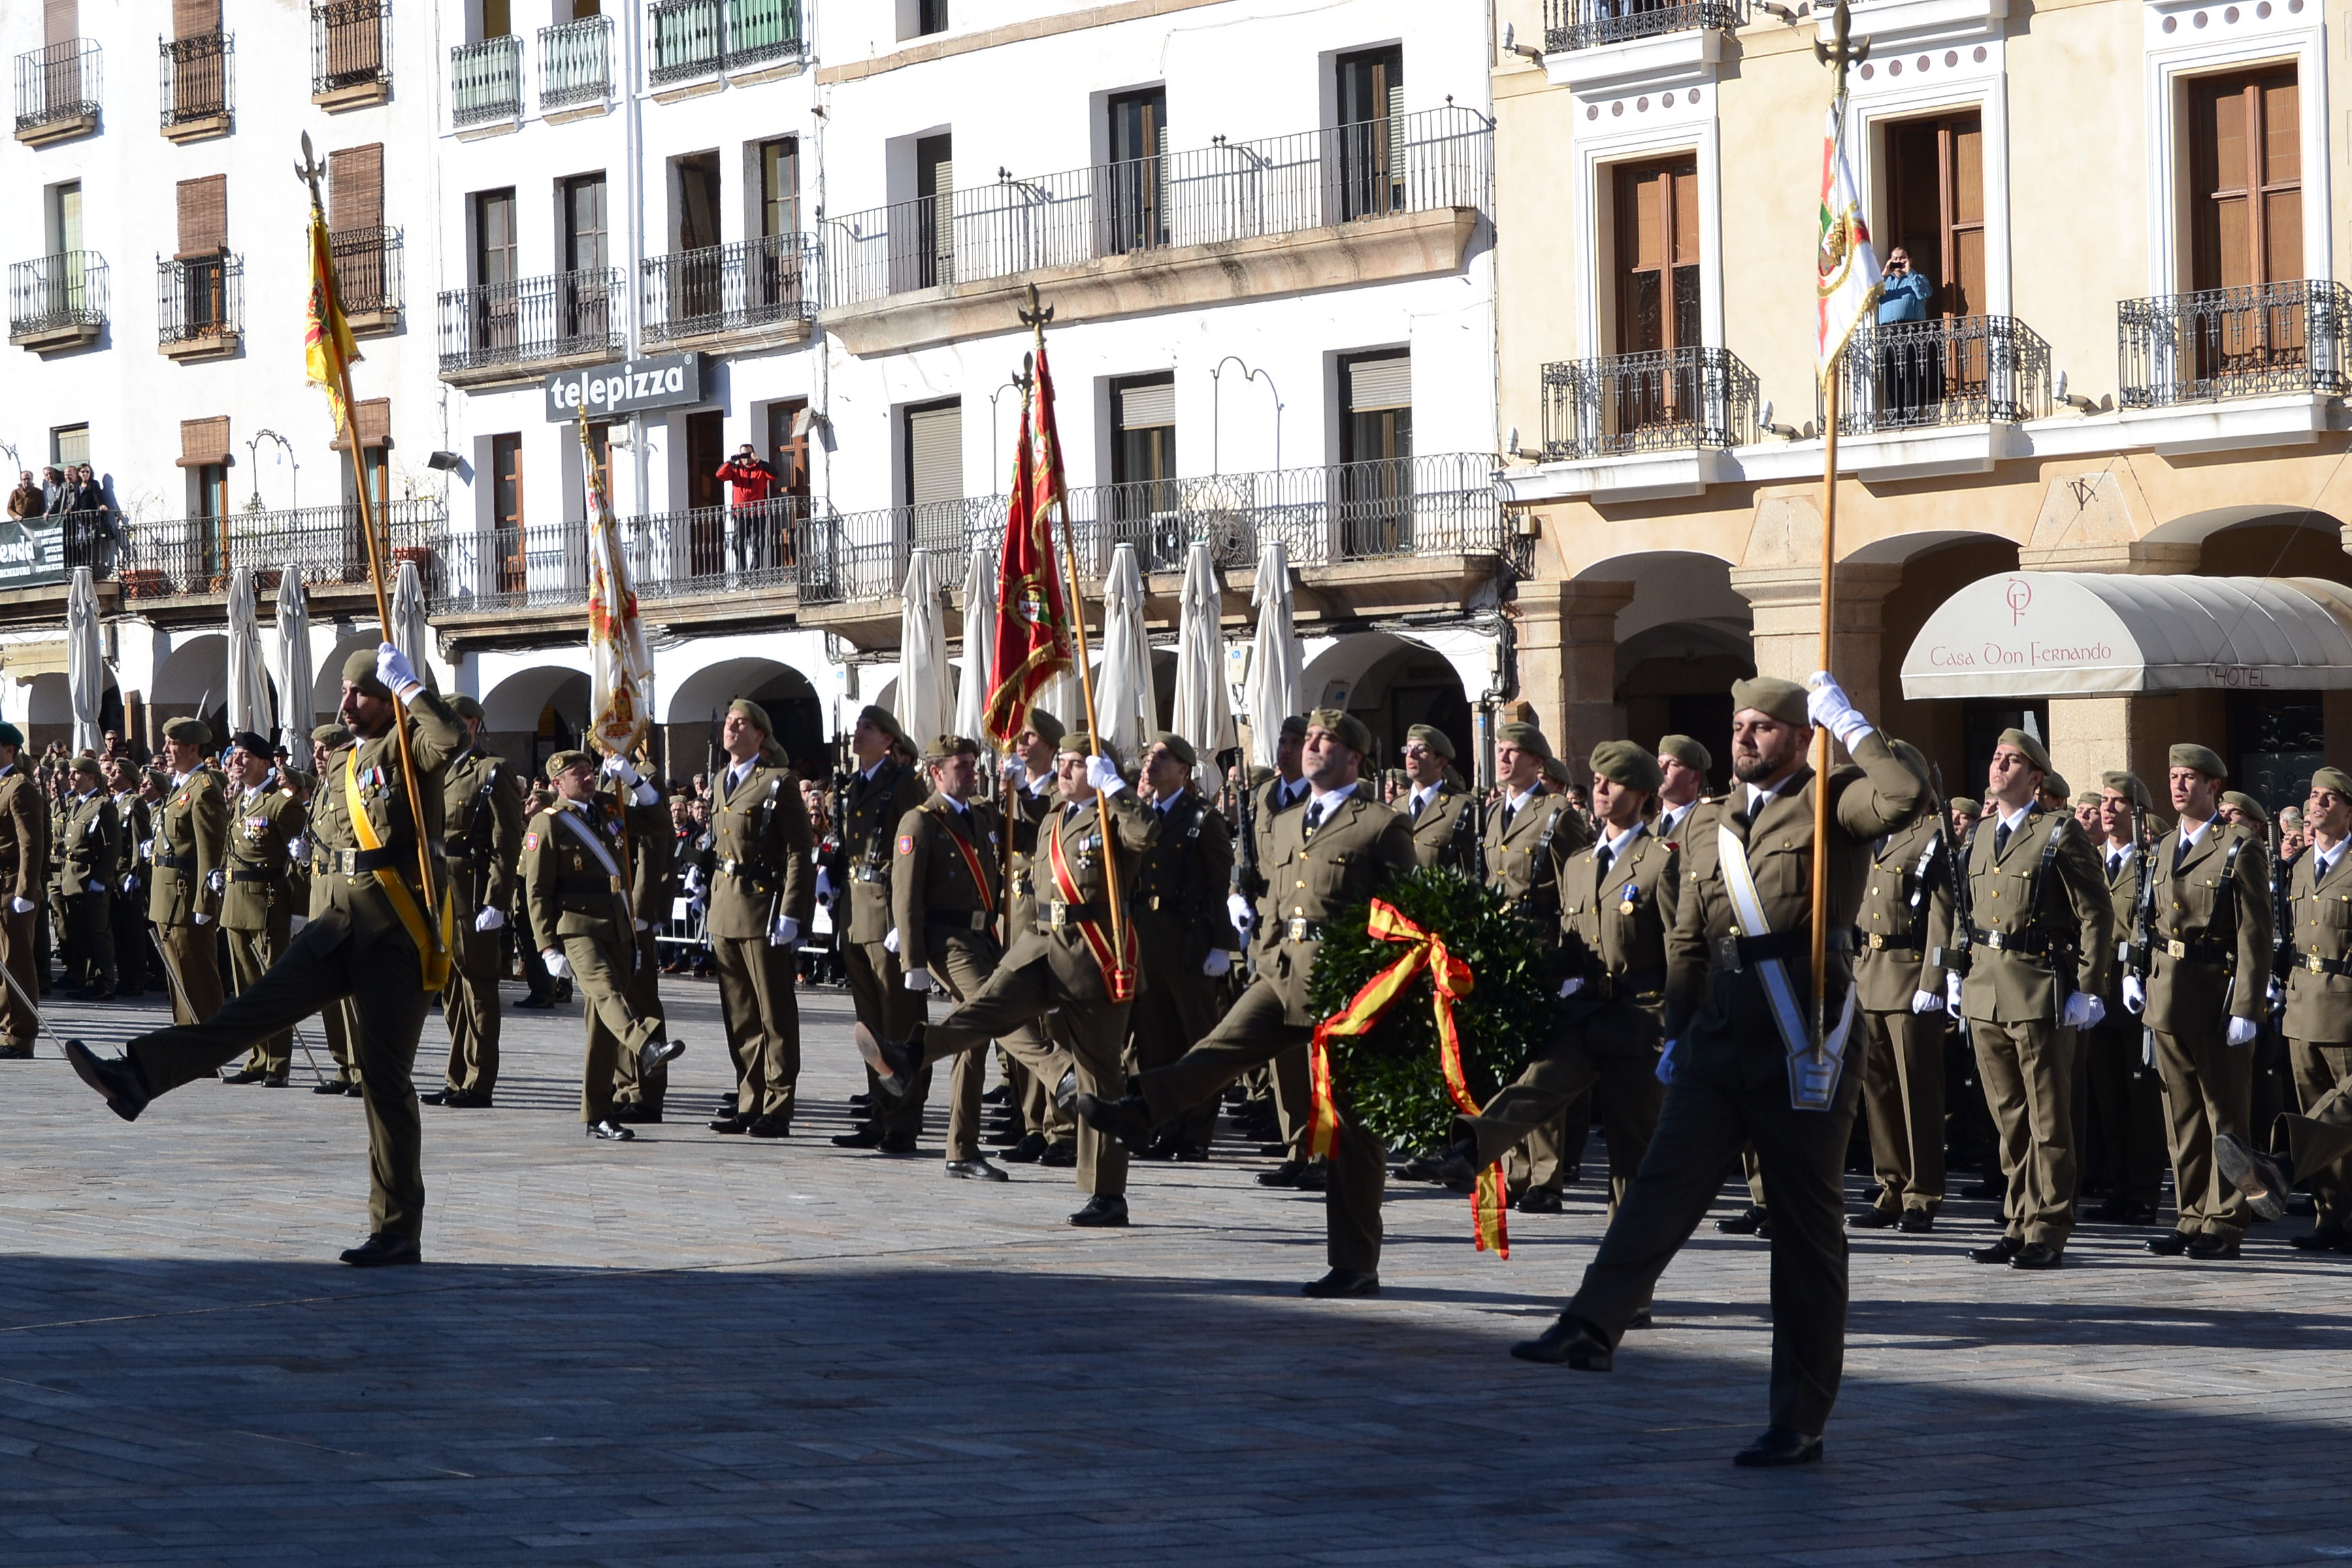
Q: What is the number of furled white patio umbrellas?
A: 10